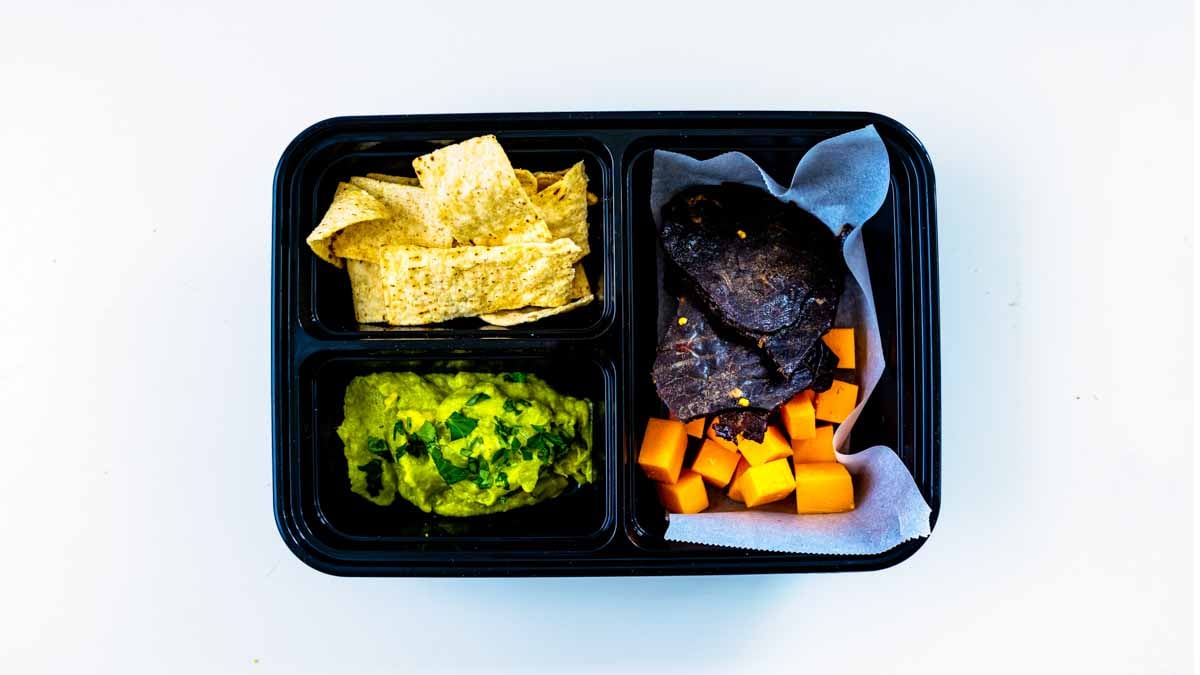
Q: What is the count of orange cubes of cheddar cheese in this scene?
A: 13